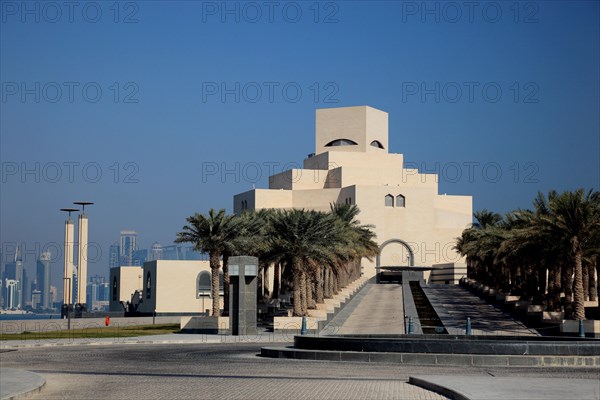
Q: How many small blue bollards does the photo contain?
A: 4